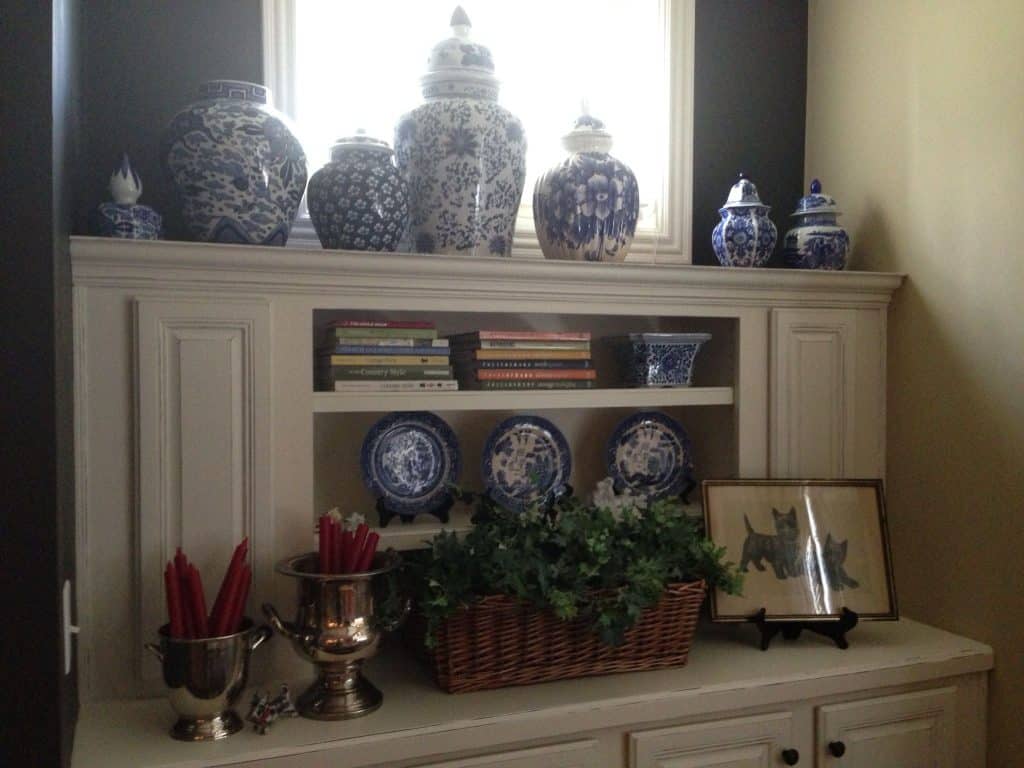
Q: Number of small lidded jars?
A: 2